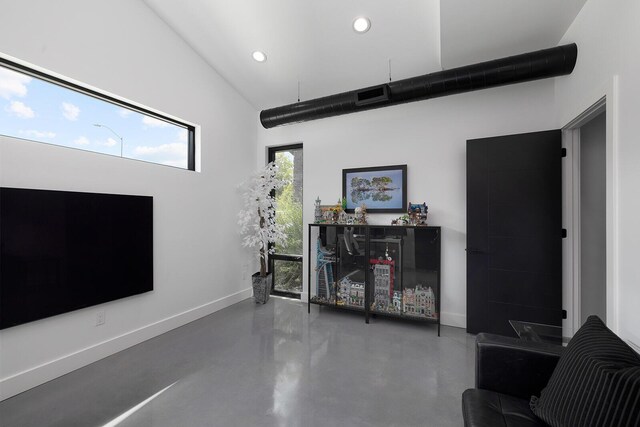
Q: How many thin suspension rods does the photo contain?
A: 2